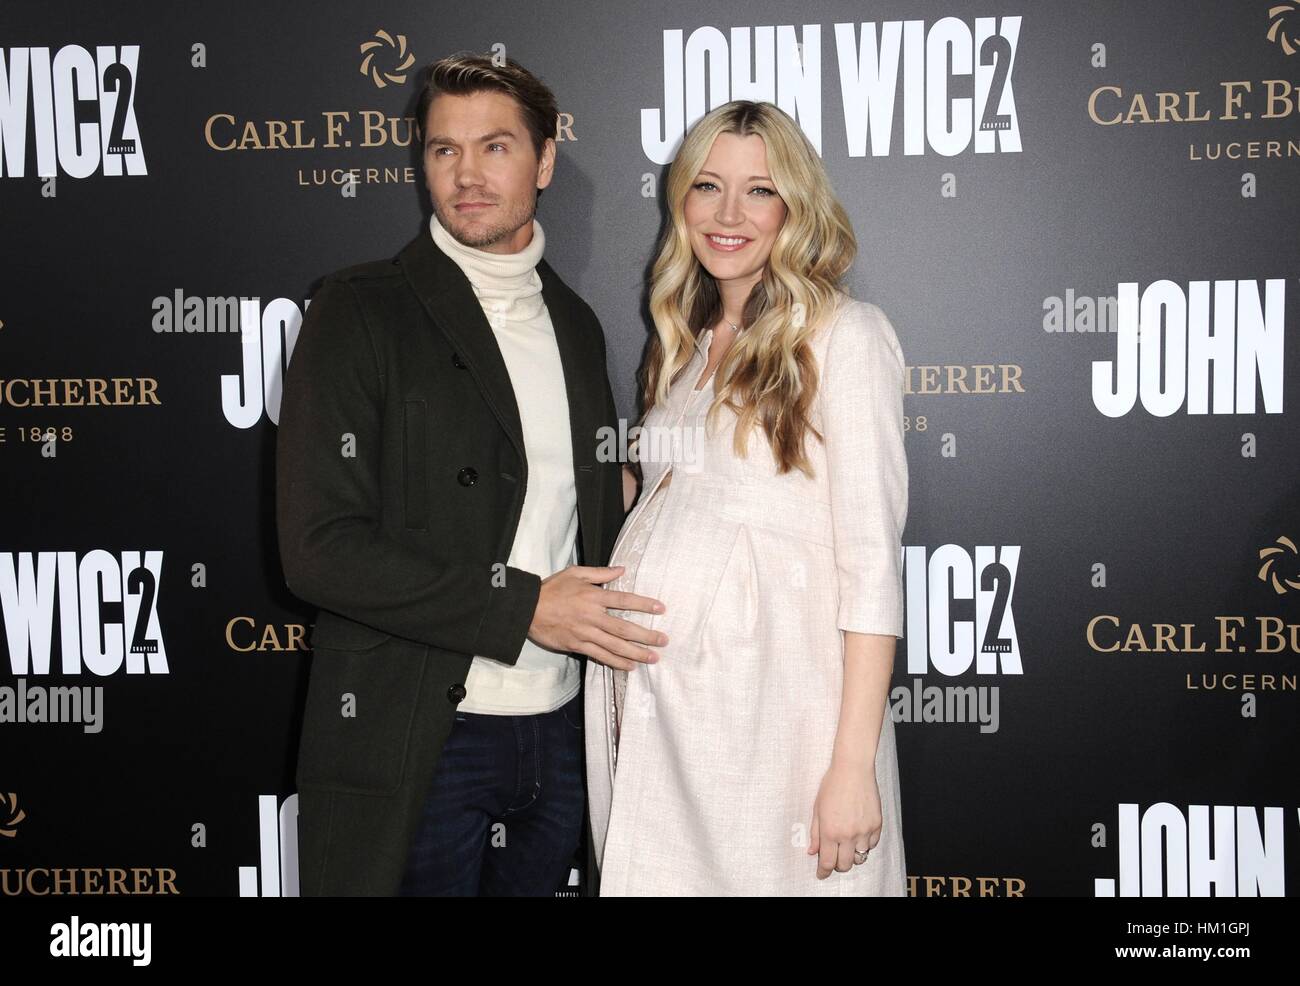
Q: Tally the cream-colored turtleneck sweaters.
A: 1